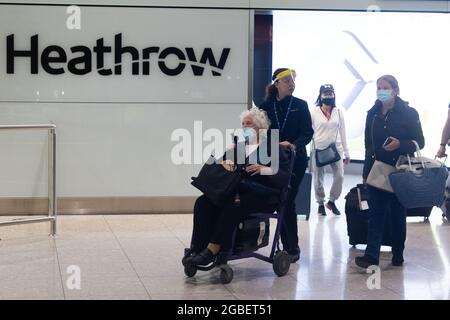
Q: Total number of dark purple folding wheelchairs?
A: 1